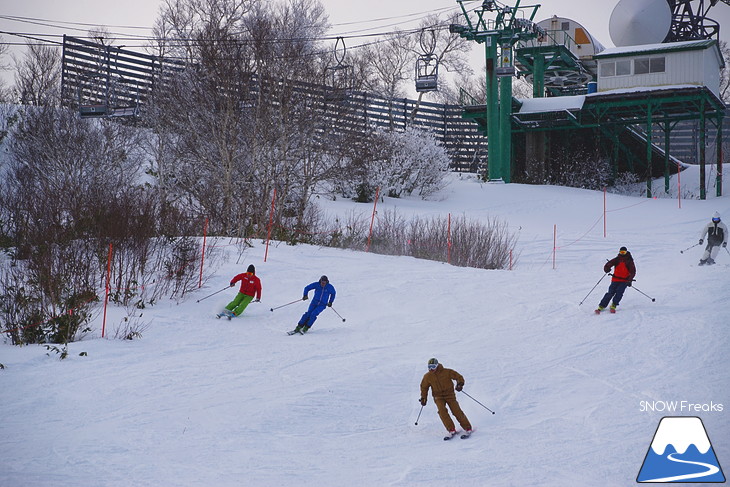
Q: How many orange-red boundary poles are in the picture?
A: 9